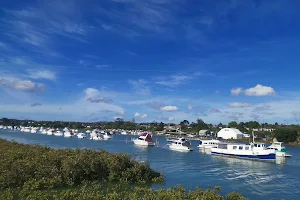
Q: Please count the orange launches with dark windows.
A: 0